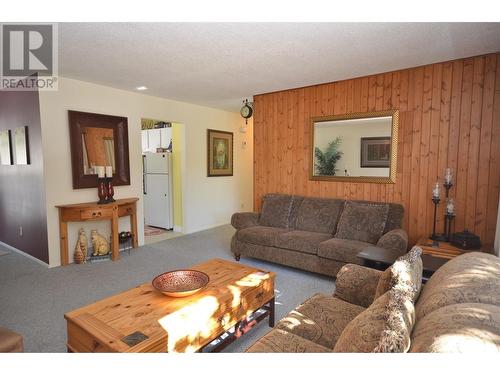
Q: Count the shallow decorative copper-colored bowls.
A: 1